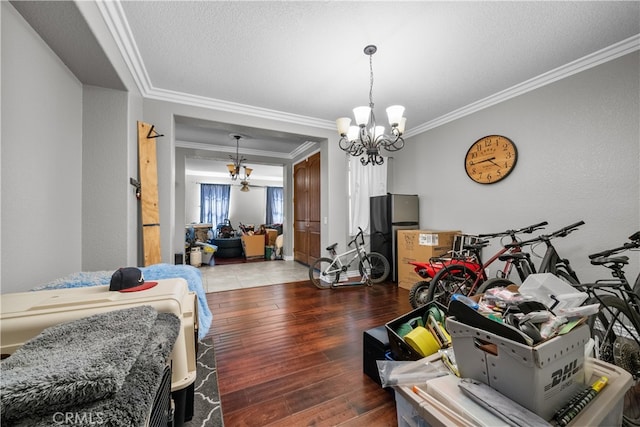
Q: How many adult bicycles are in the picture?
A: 3